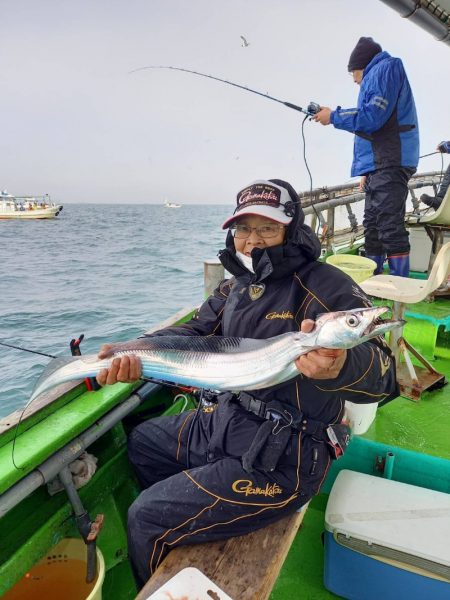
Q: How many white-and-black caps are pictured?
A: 1